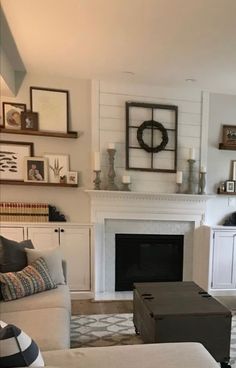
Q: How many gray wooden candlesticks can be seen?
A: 6